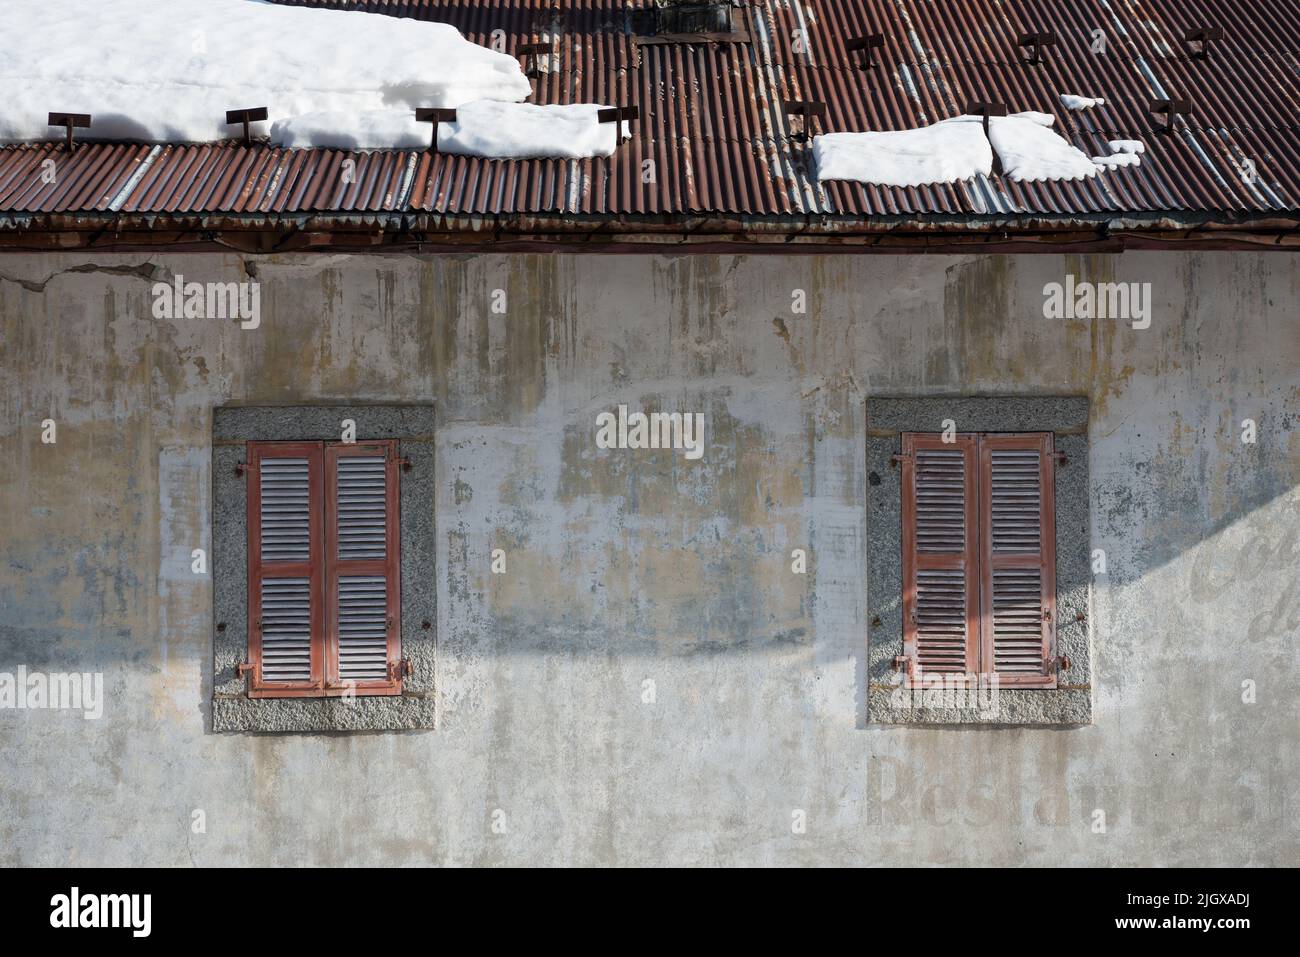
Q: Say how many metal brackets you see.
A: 11